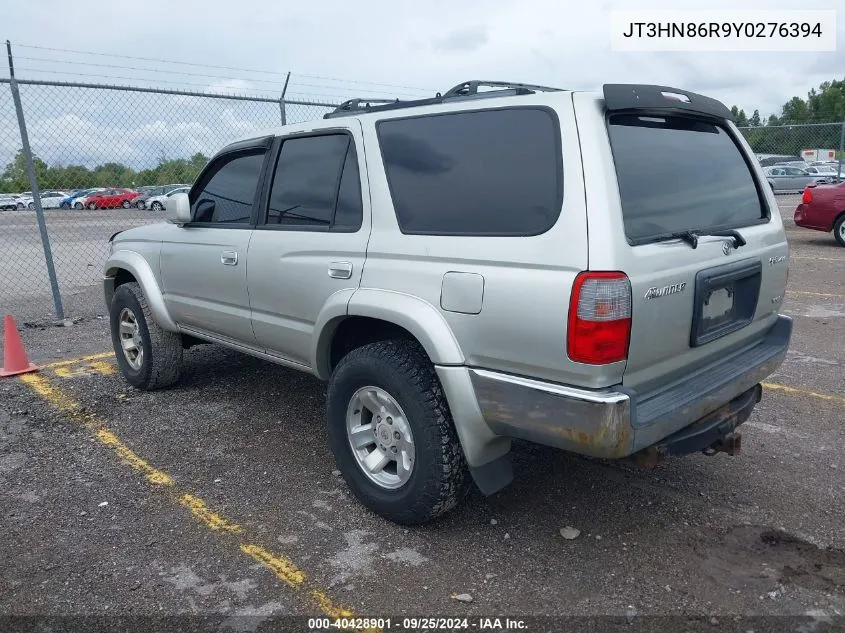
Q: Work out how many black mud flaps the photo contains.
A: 1